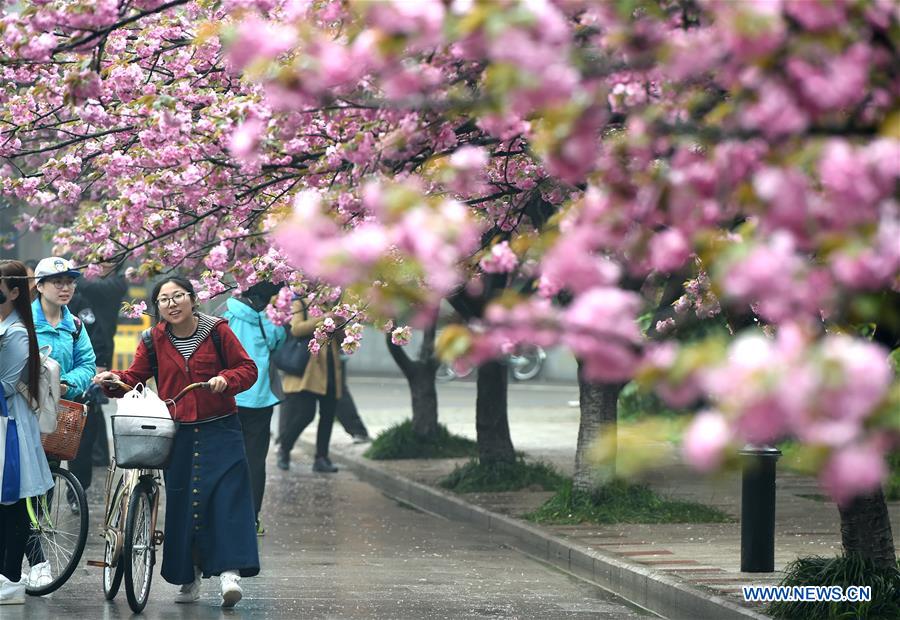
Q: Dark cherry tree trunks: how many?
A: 4